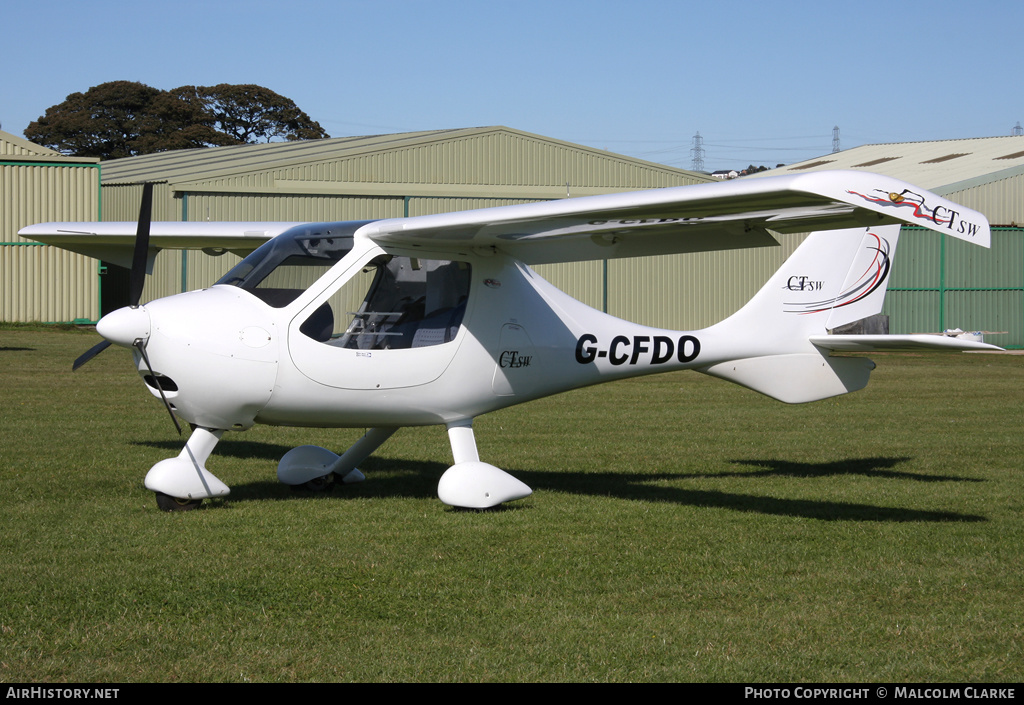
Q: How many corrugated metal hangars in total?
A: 3